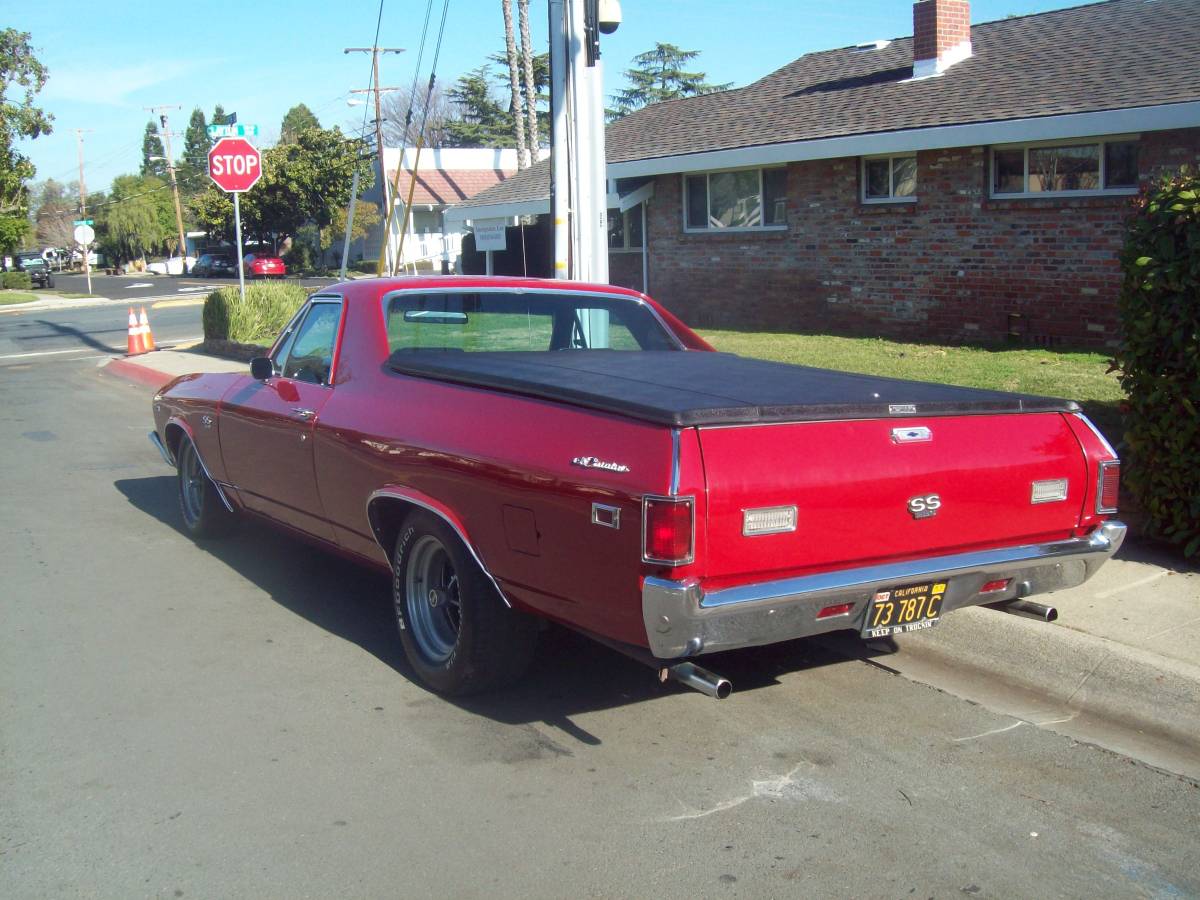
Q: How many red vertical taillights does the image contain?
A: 2